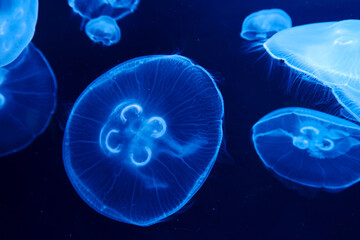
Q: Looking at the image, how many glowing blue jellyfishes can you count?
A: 8